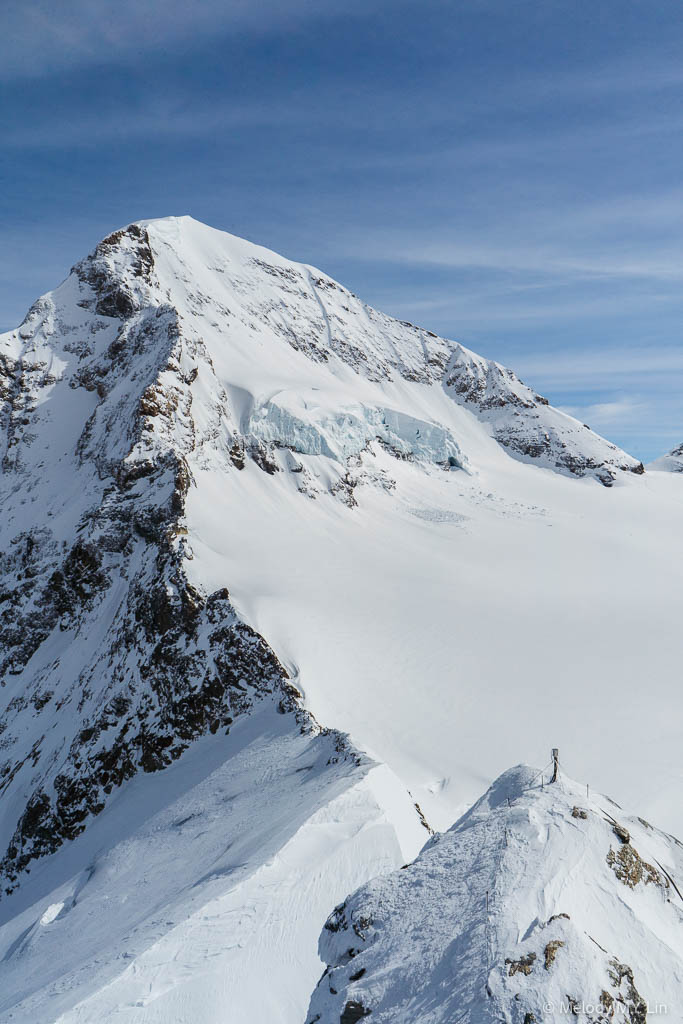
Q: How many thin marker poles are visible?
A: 5